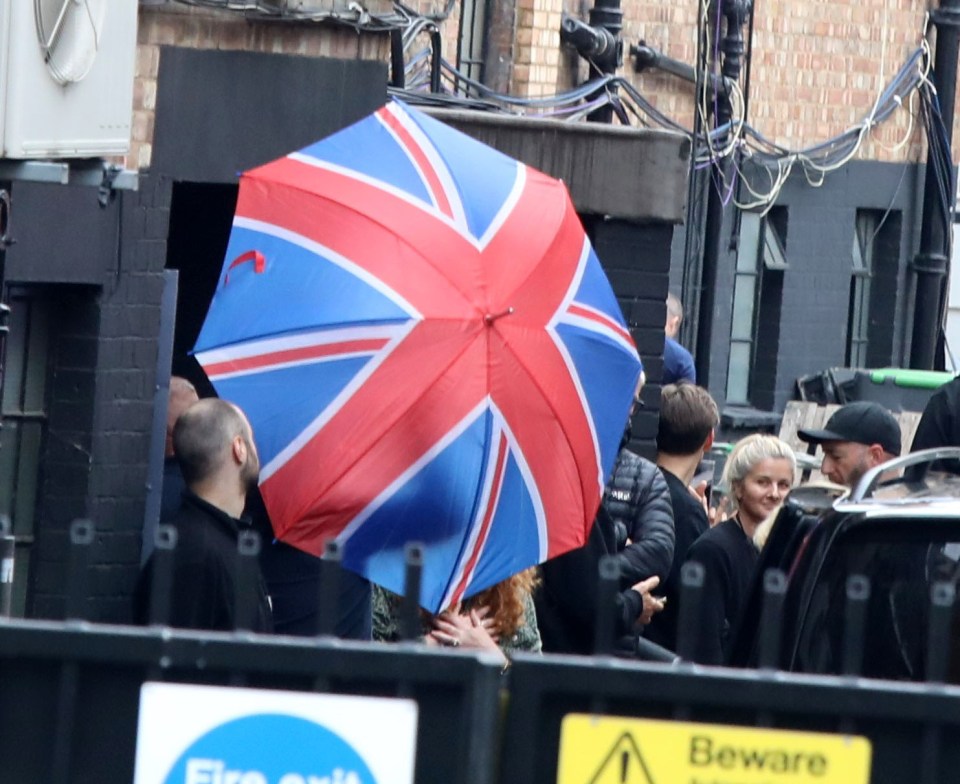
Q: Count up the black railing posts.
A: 11